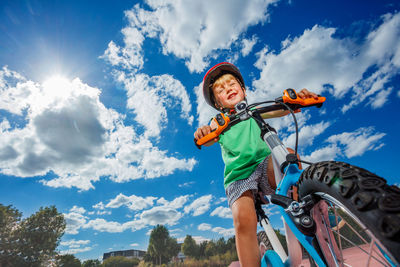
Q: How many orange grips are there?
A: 2